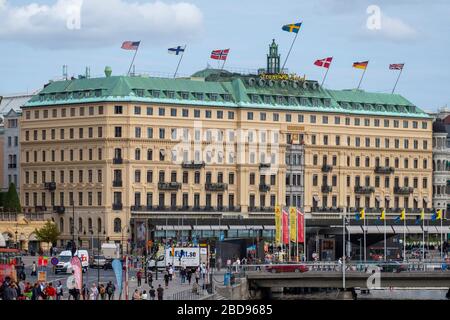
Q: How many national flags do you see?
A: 7